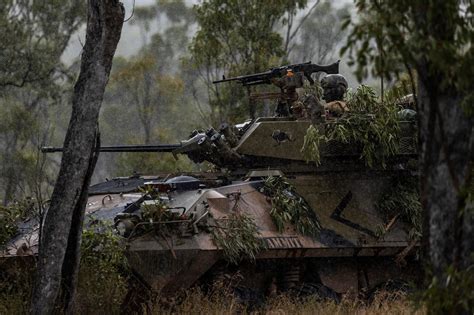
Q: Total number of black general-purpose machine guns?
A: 1